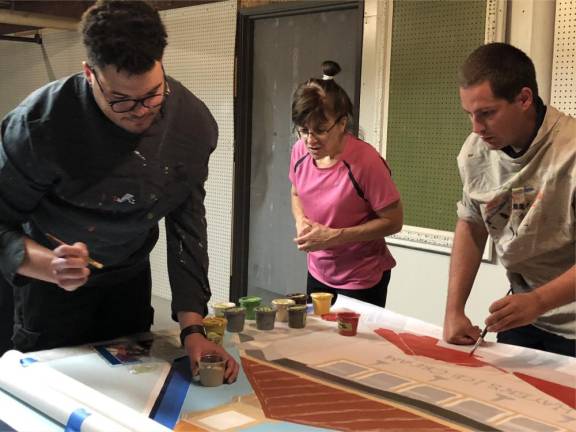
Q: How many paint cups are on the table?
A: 11